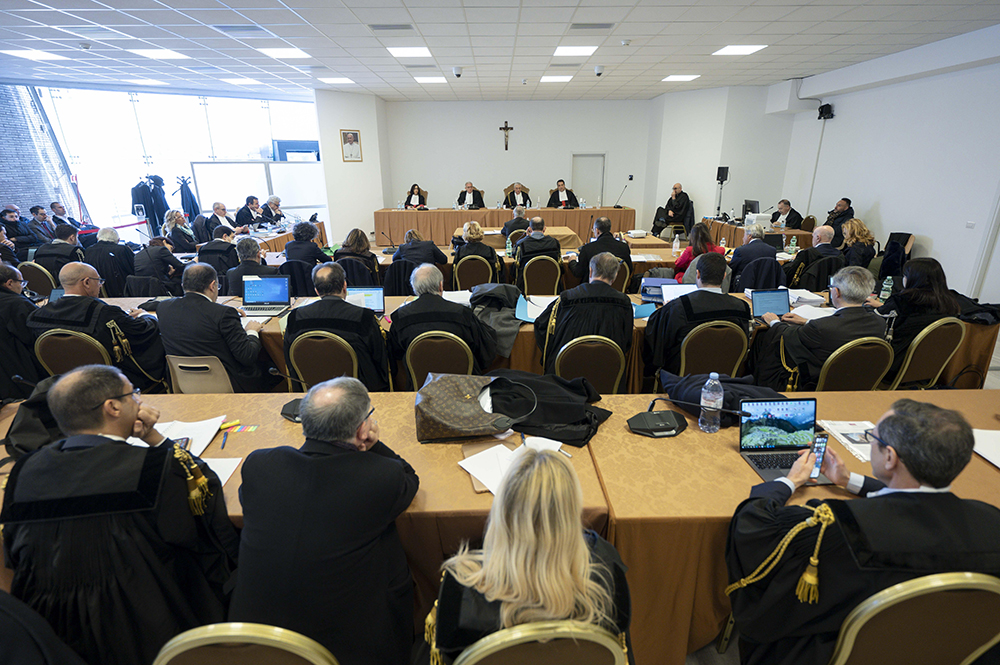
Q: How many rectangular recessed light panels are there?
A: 12